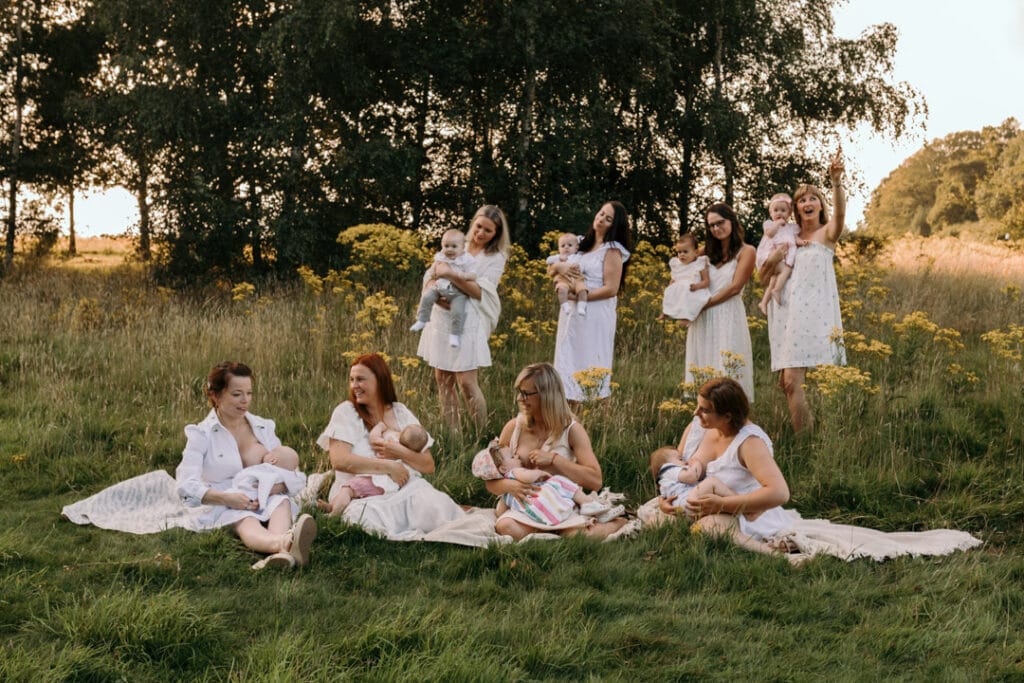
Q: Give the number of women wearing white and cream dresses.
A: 8